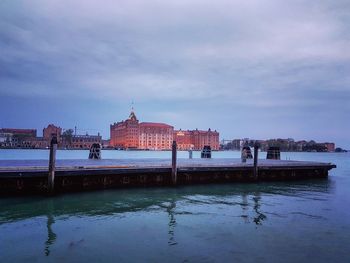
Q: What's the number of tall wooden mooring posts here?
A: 3